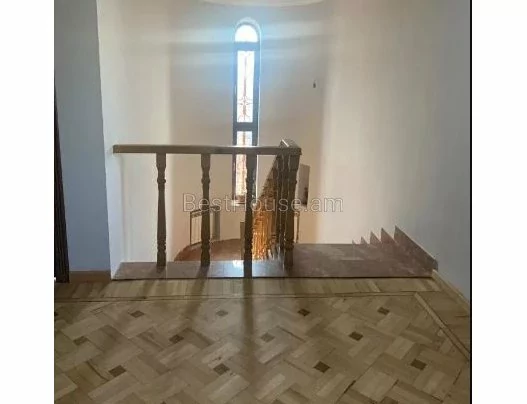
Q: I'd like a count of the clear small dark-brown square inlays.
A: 12